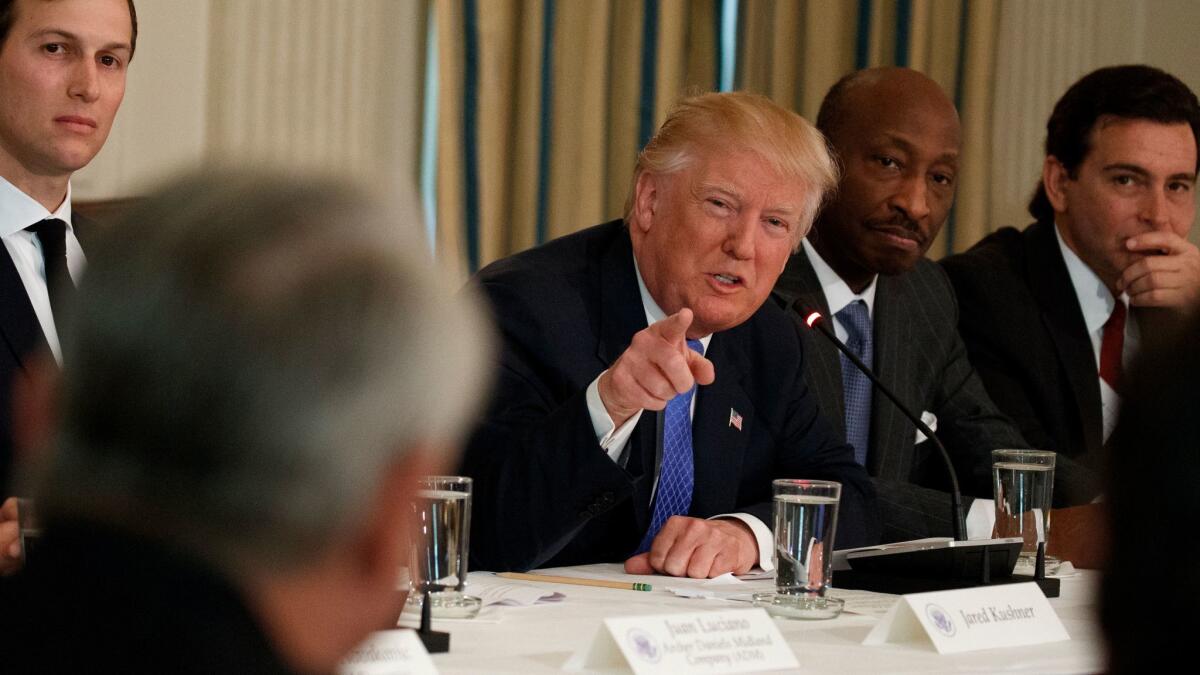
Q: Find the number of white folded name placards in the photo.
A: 3